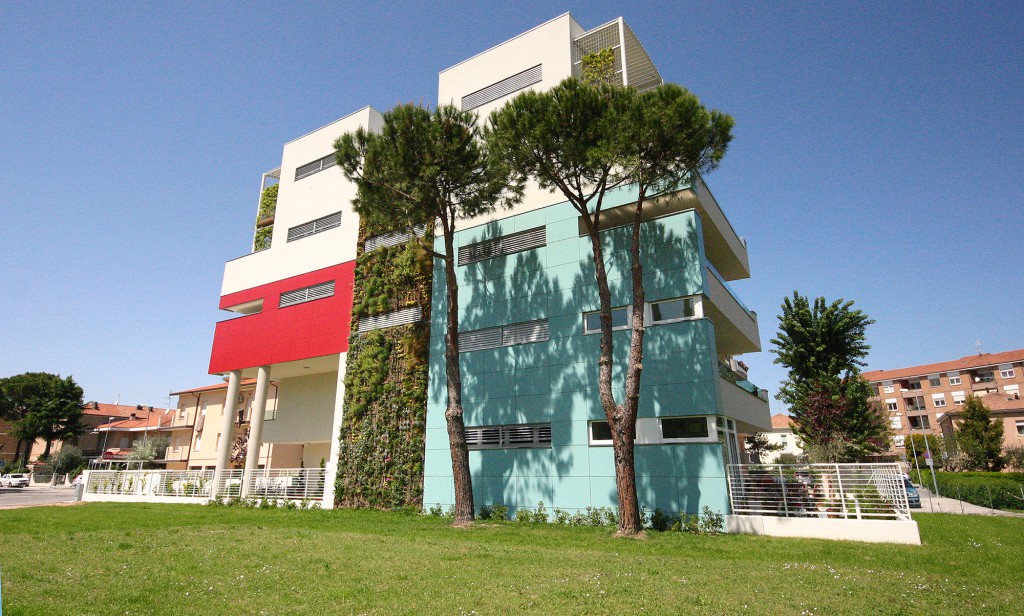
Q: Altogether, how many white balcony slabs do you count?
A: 3